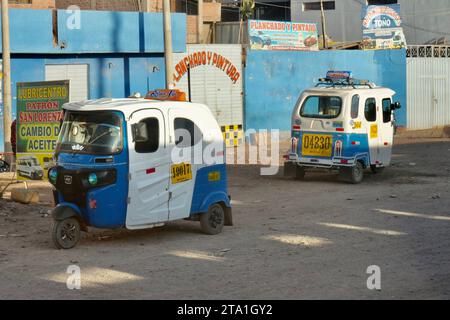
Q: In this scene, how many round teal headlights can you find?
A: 2